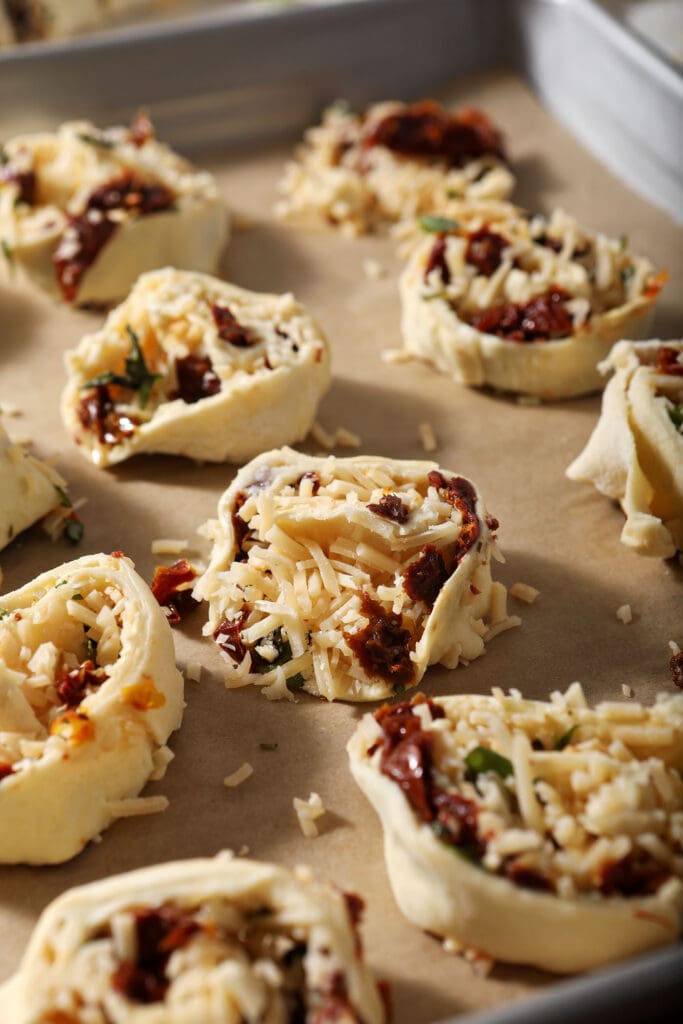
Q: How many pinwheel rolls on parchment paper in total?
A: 10